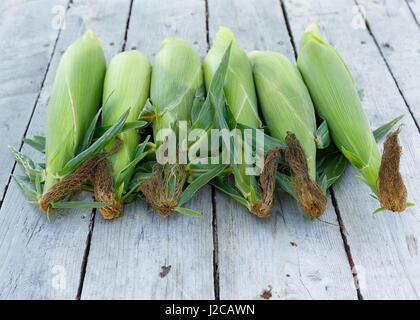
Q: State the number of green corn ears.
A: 6